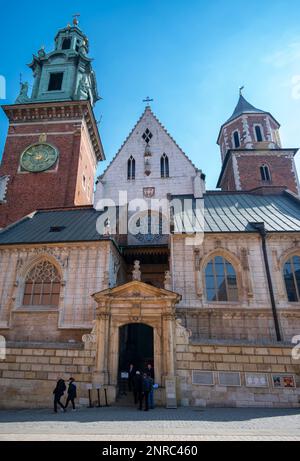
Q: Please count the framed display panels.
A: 4